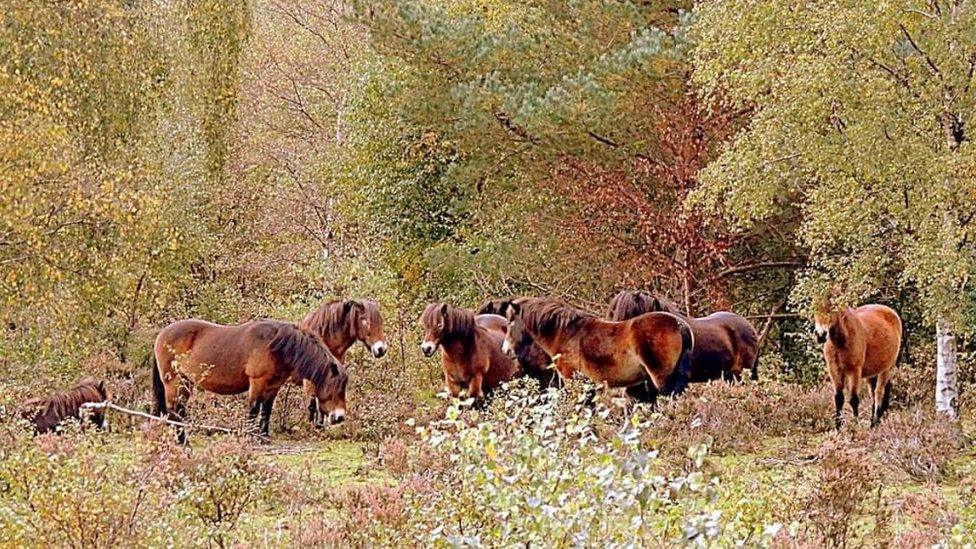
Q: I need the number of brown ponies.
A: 8